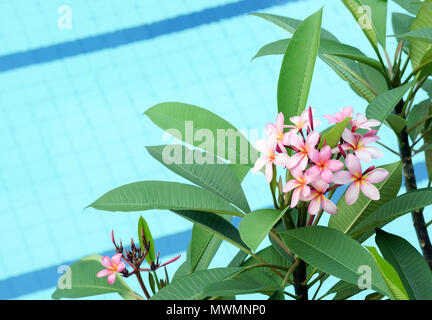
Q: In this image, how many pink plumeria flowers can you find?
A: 12